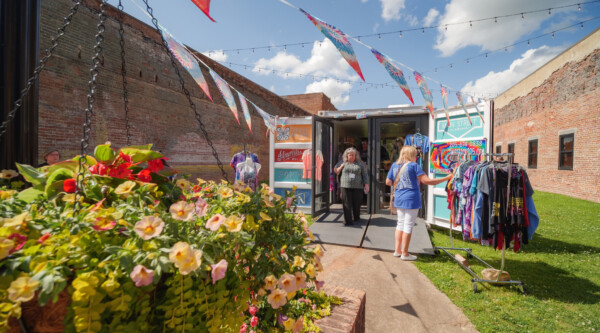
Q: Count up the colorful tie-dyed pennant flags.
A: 11